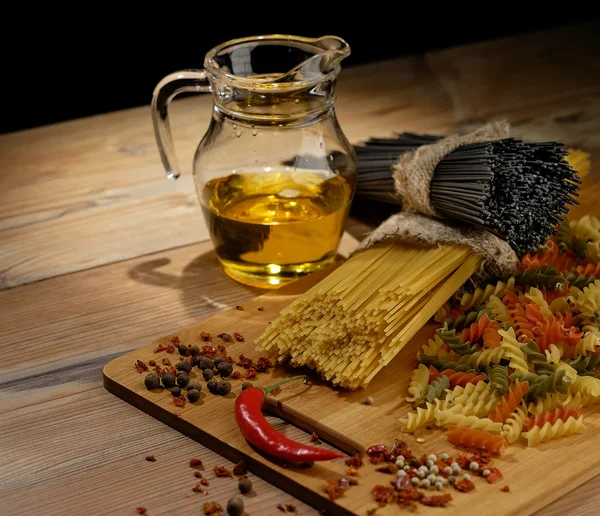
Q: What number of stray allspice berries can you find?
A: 2